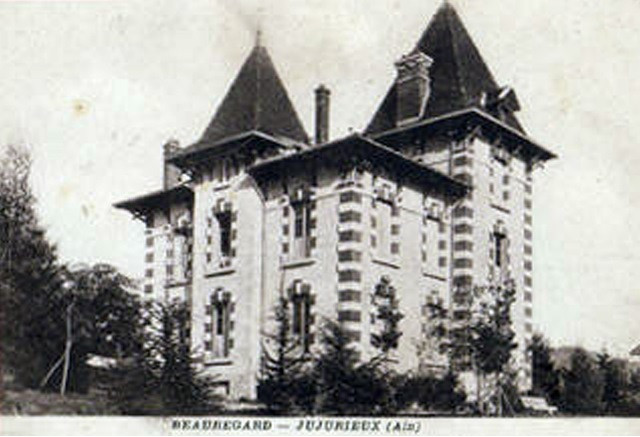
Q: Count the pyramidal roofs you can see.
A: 2